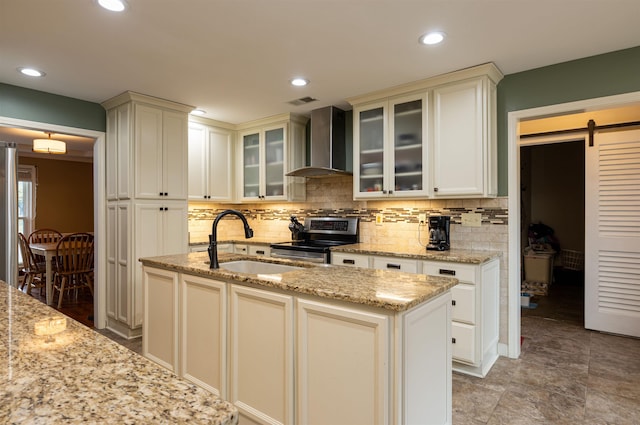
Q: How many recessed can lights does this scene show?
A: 5